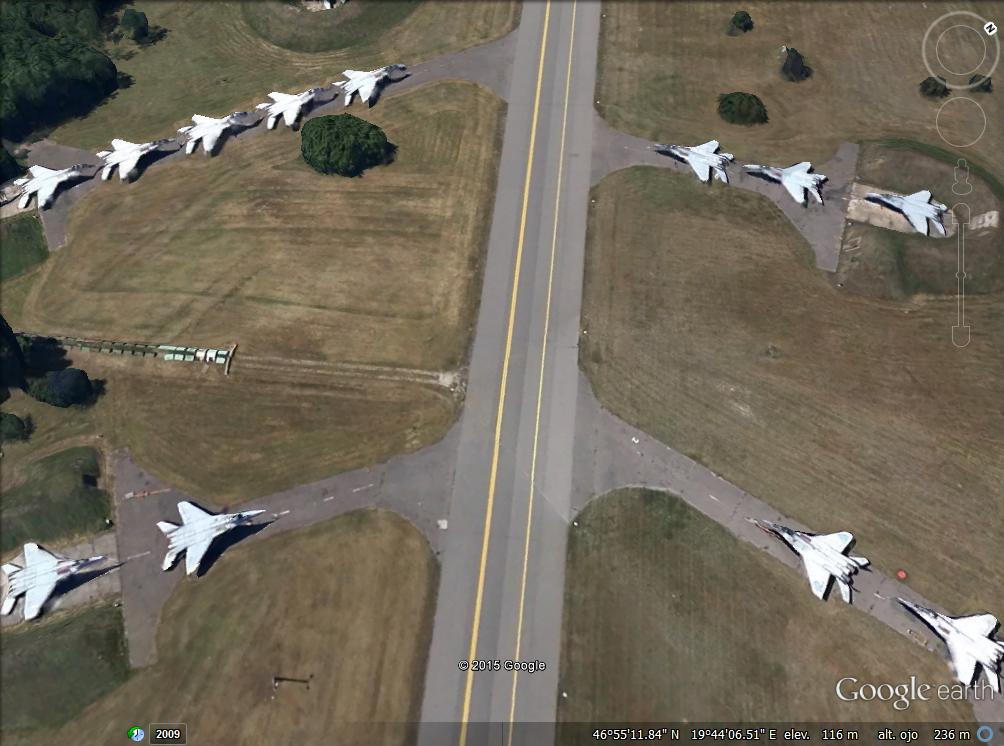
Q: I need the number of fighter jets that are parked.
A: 12